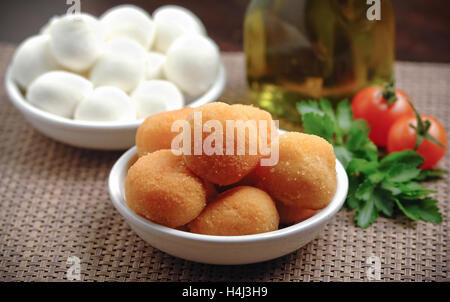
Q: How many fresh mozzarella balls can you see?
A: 11